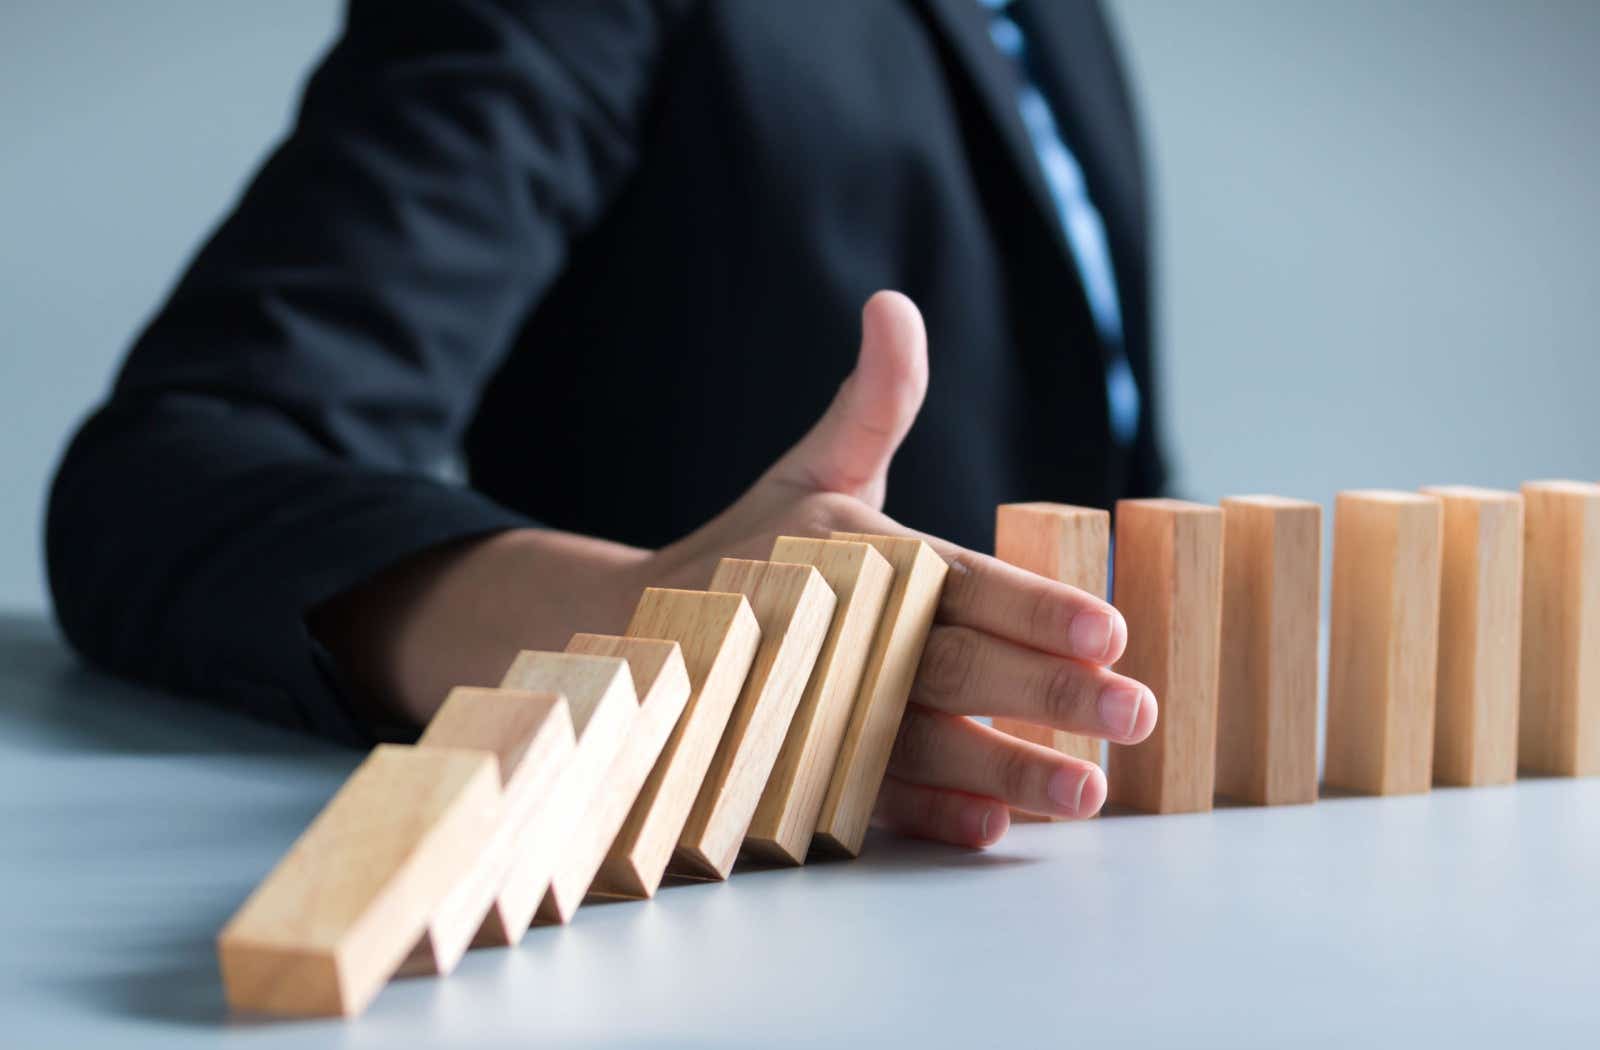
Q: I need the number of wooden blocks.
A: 14